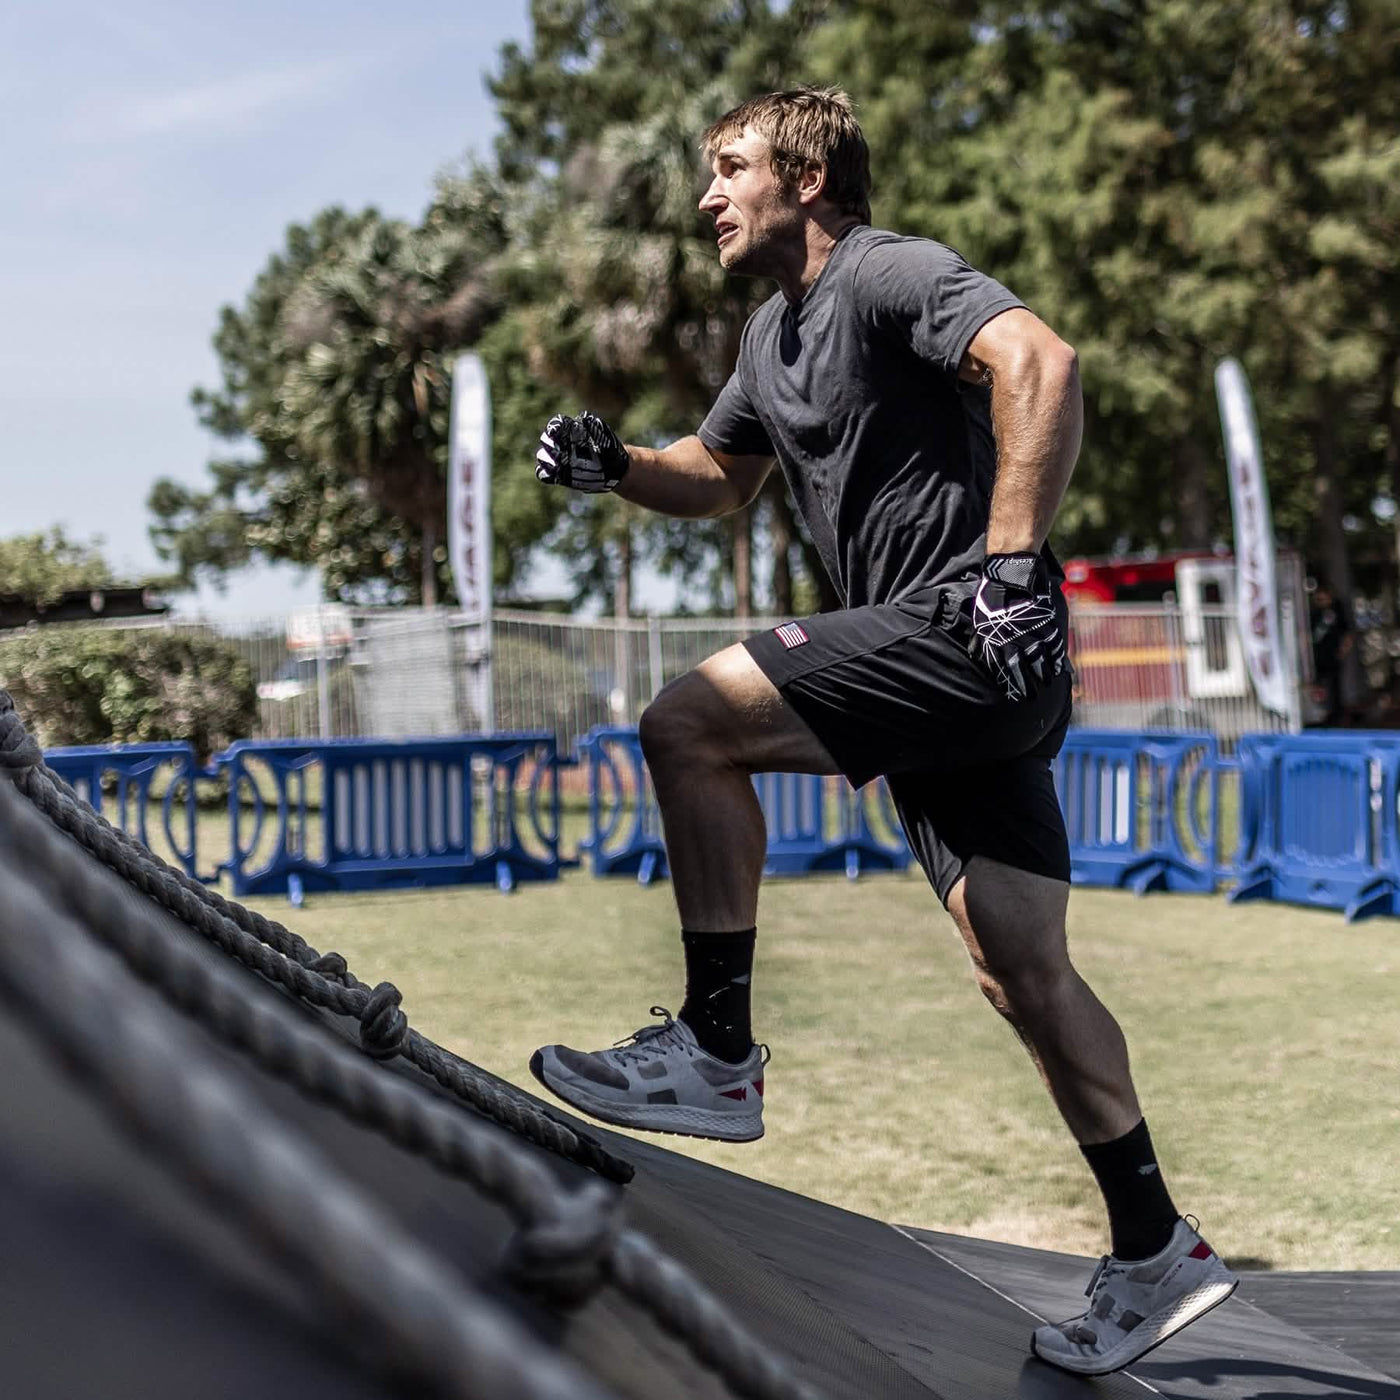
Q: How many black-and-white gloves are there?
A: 2